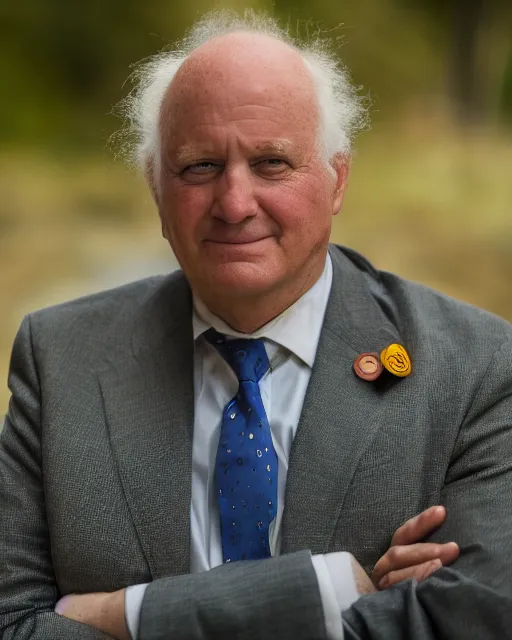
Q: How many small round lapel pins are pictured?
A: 2